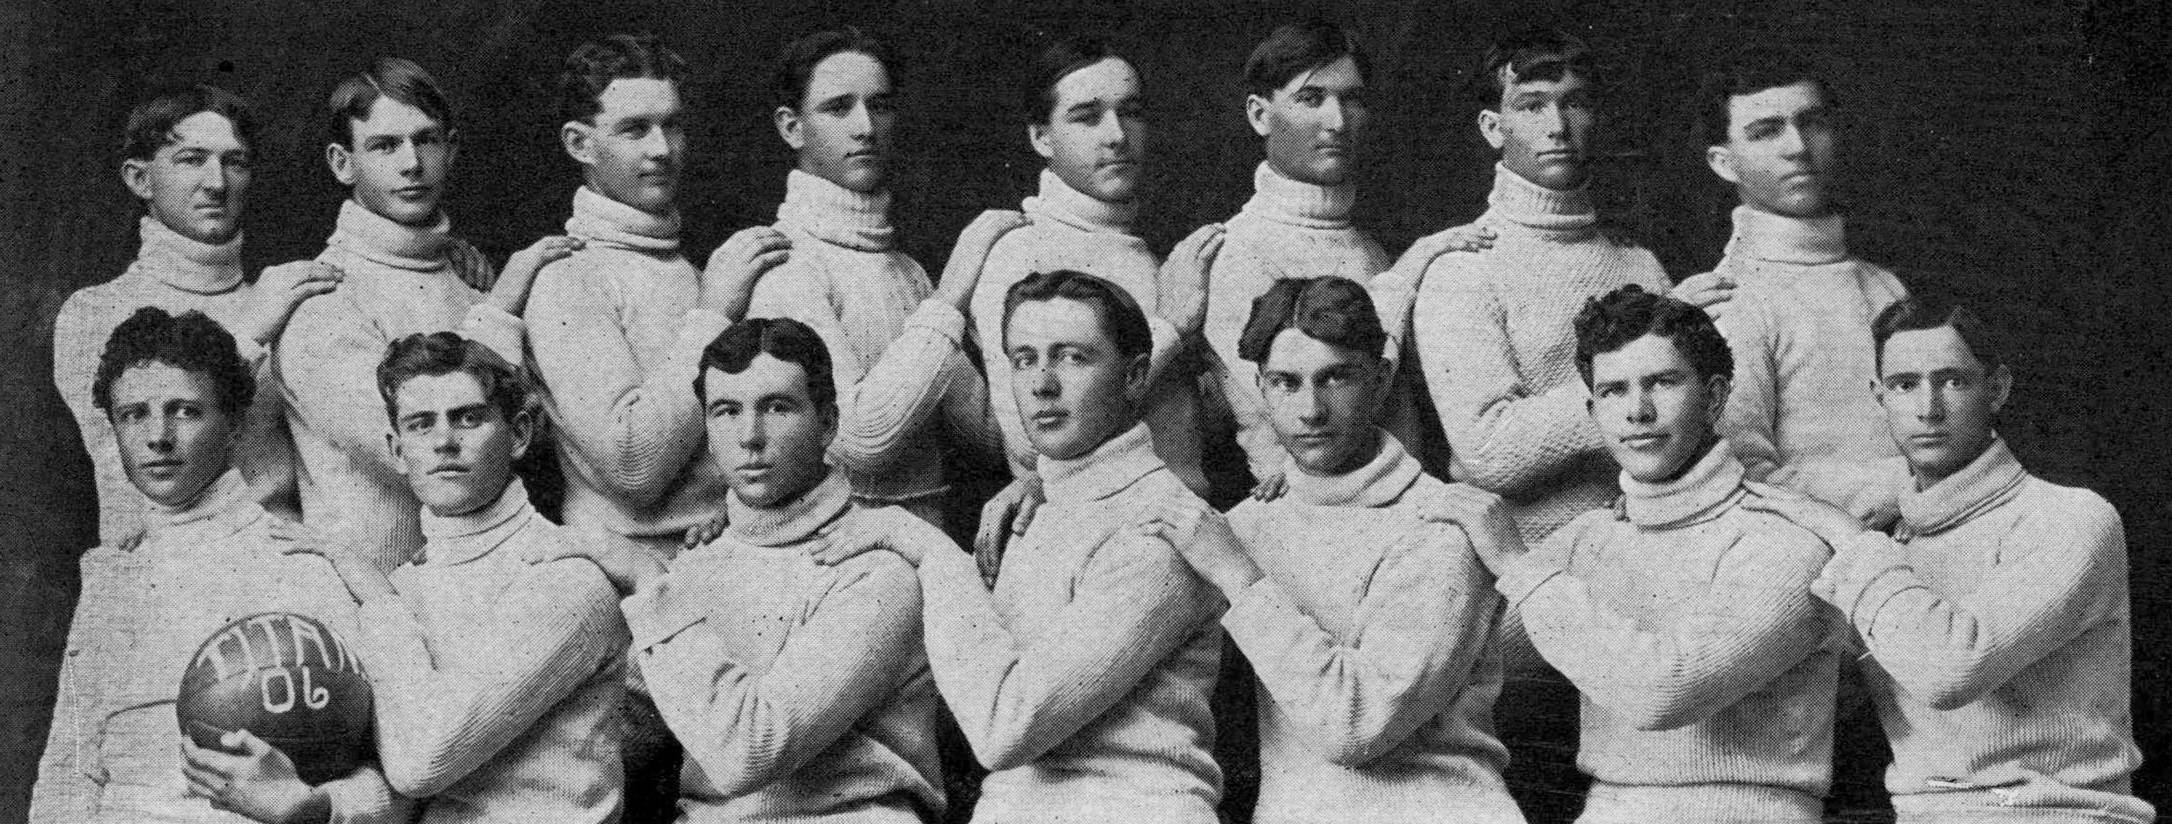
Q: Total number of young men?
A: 15